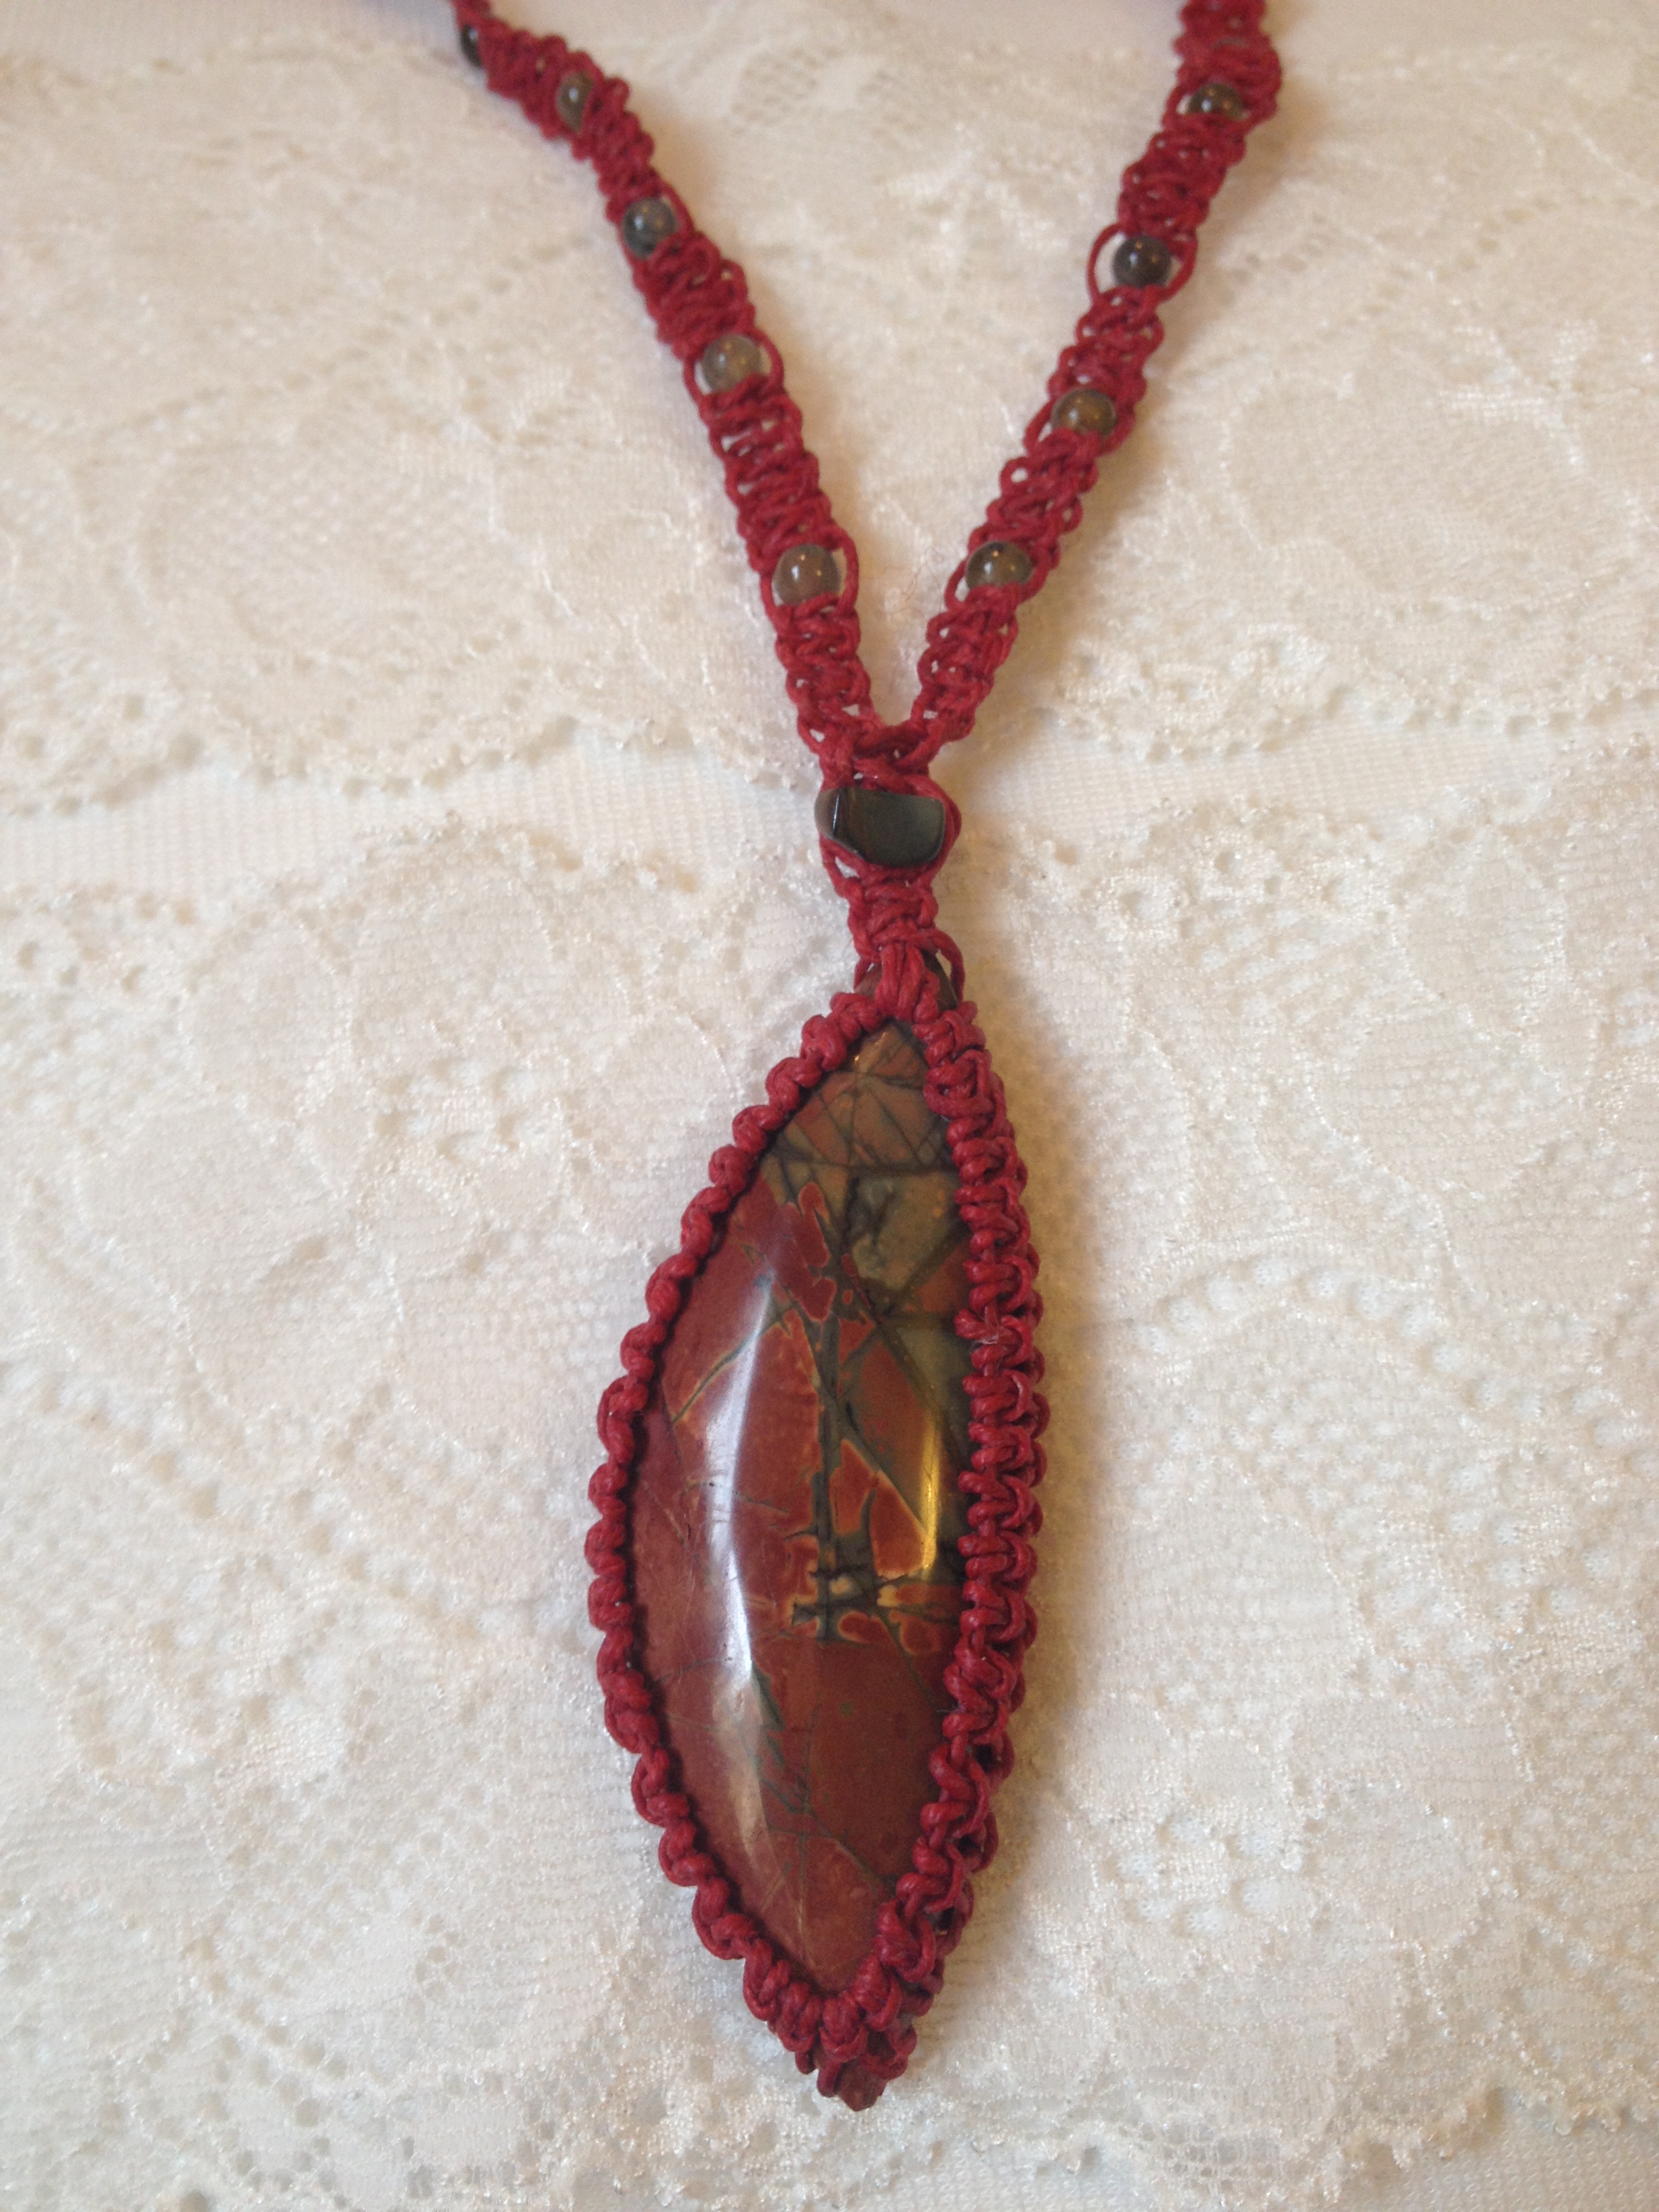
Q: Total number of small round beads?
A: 9